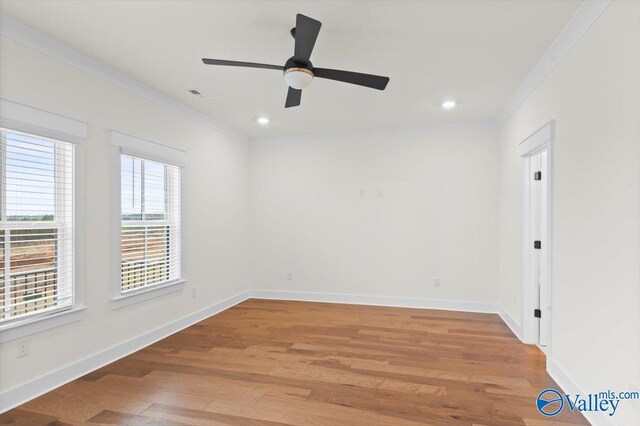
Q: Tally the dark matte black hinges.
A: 3